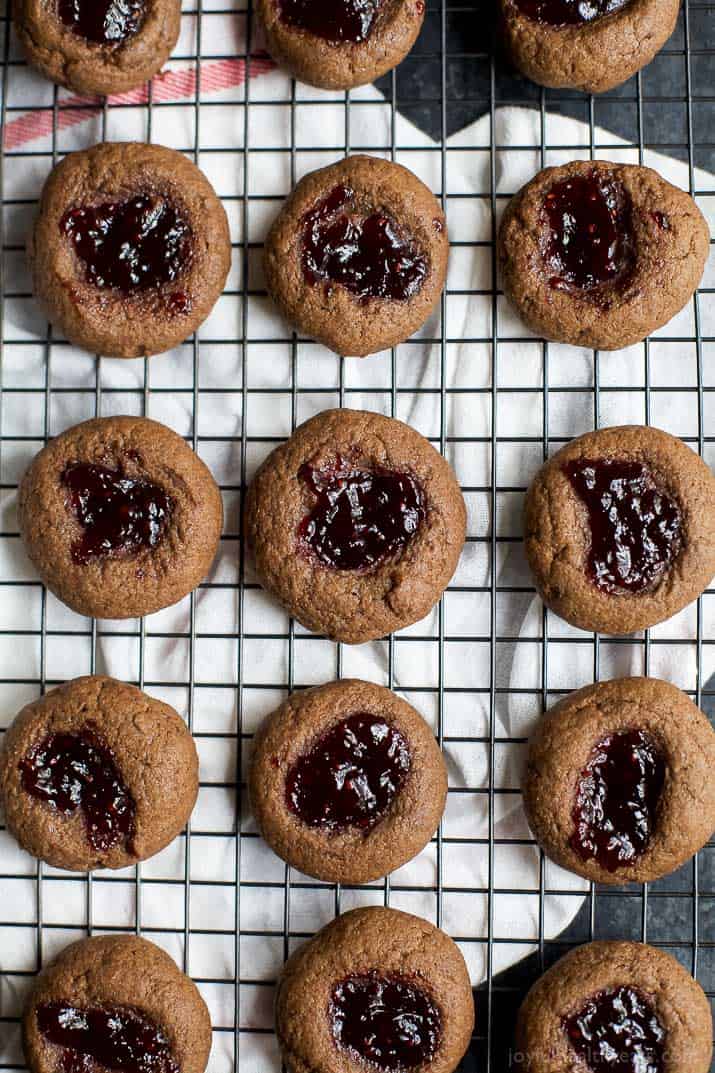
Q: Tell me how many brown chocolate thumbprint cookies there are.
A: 15